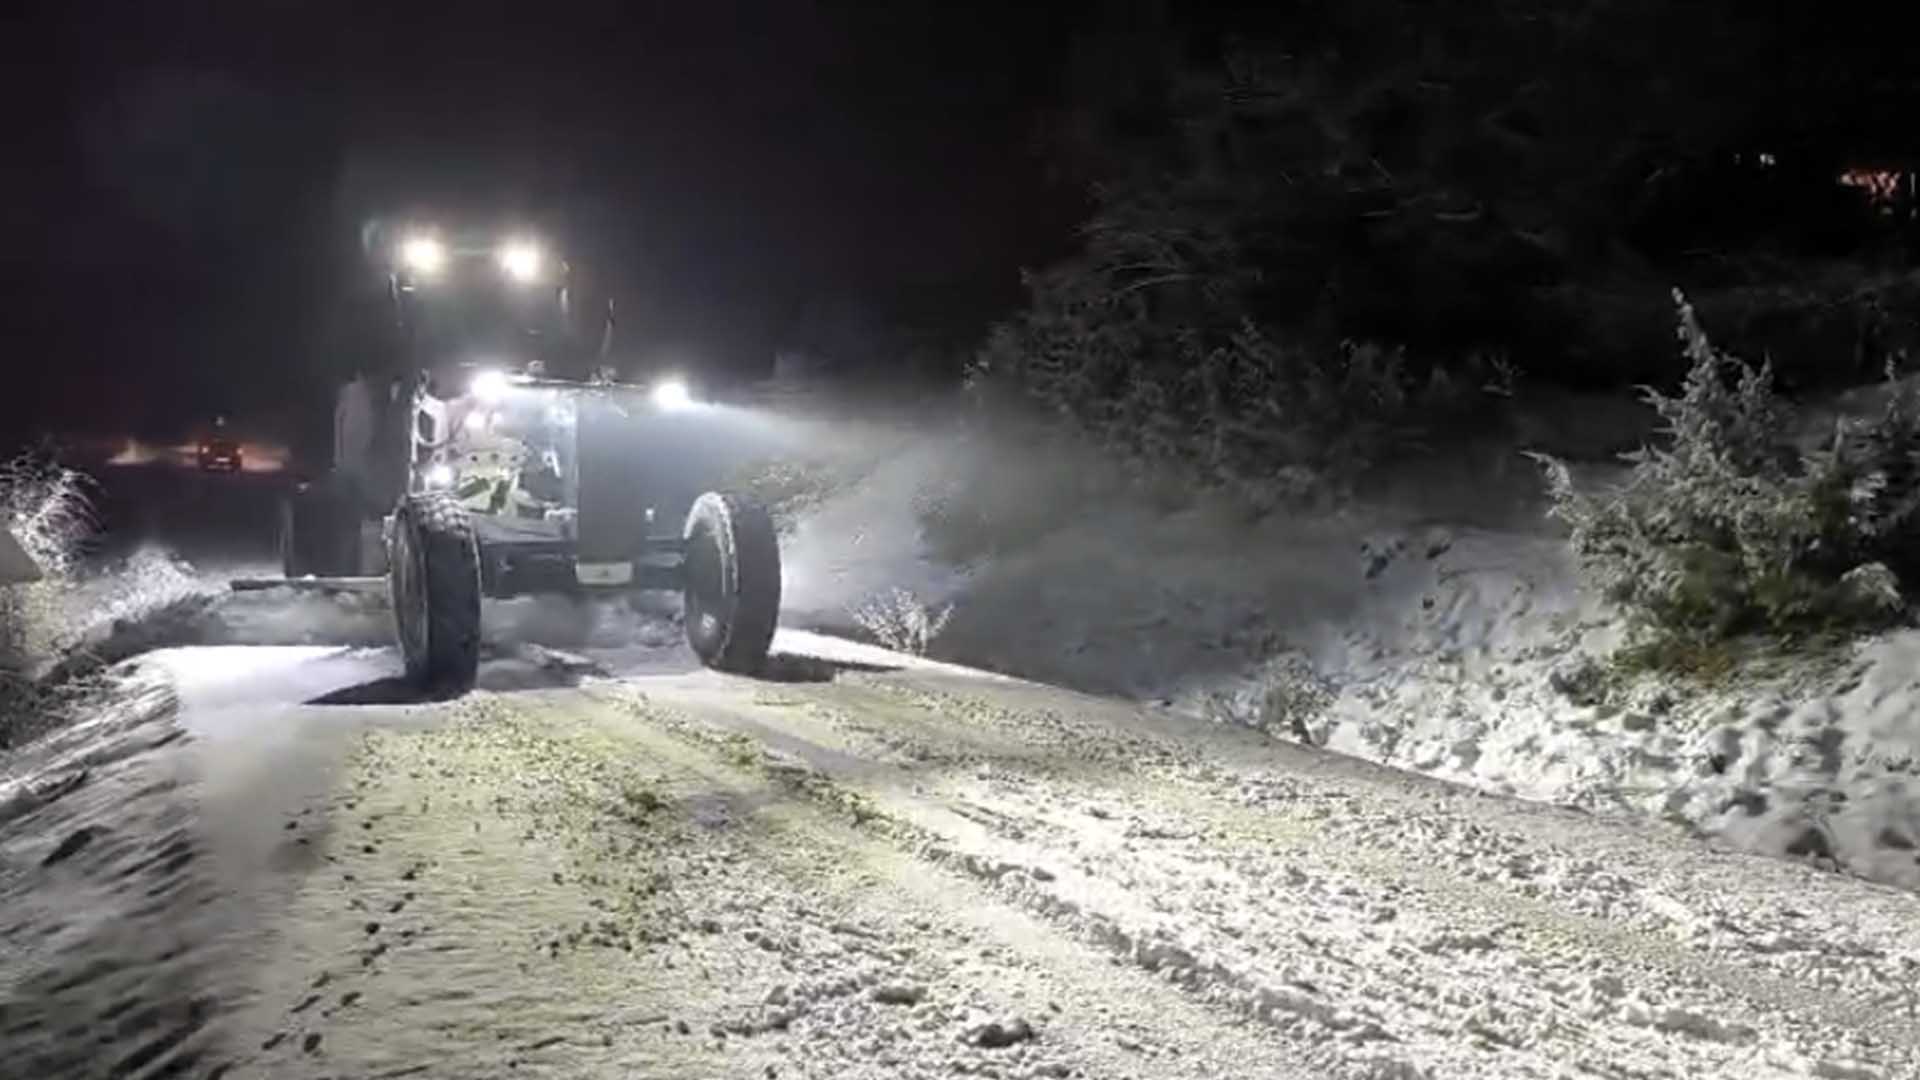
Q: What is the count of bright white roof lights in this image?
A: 2